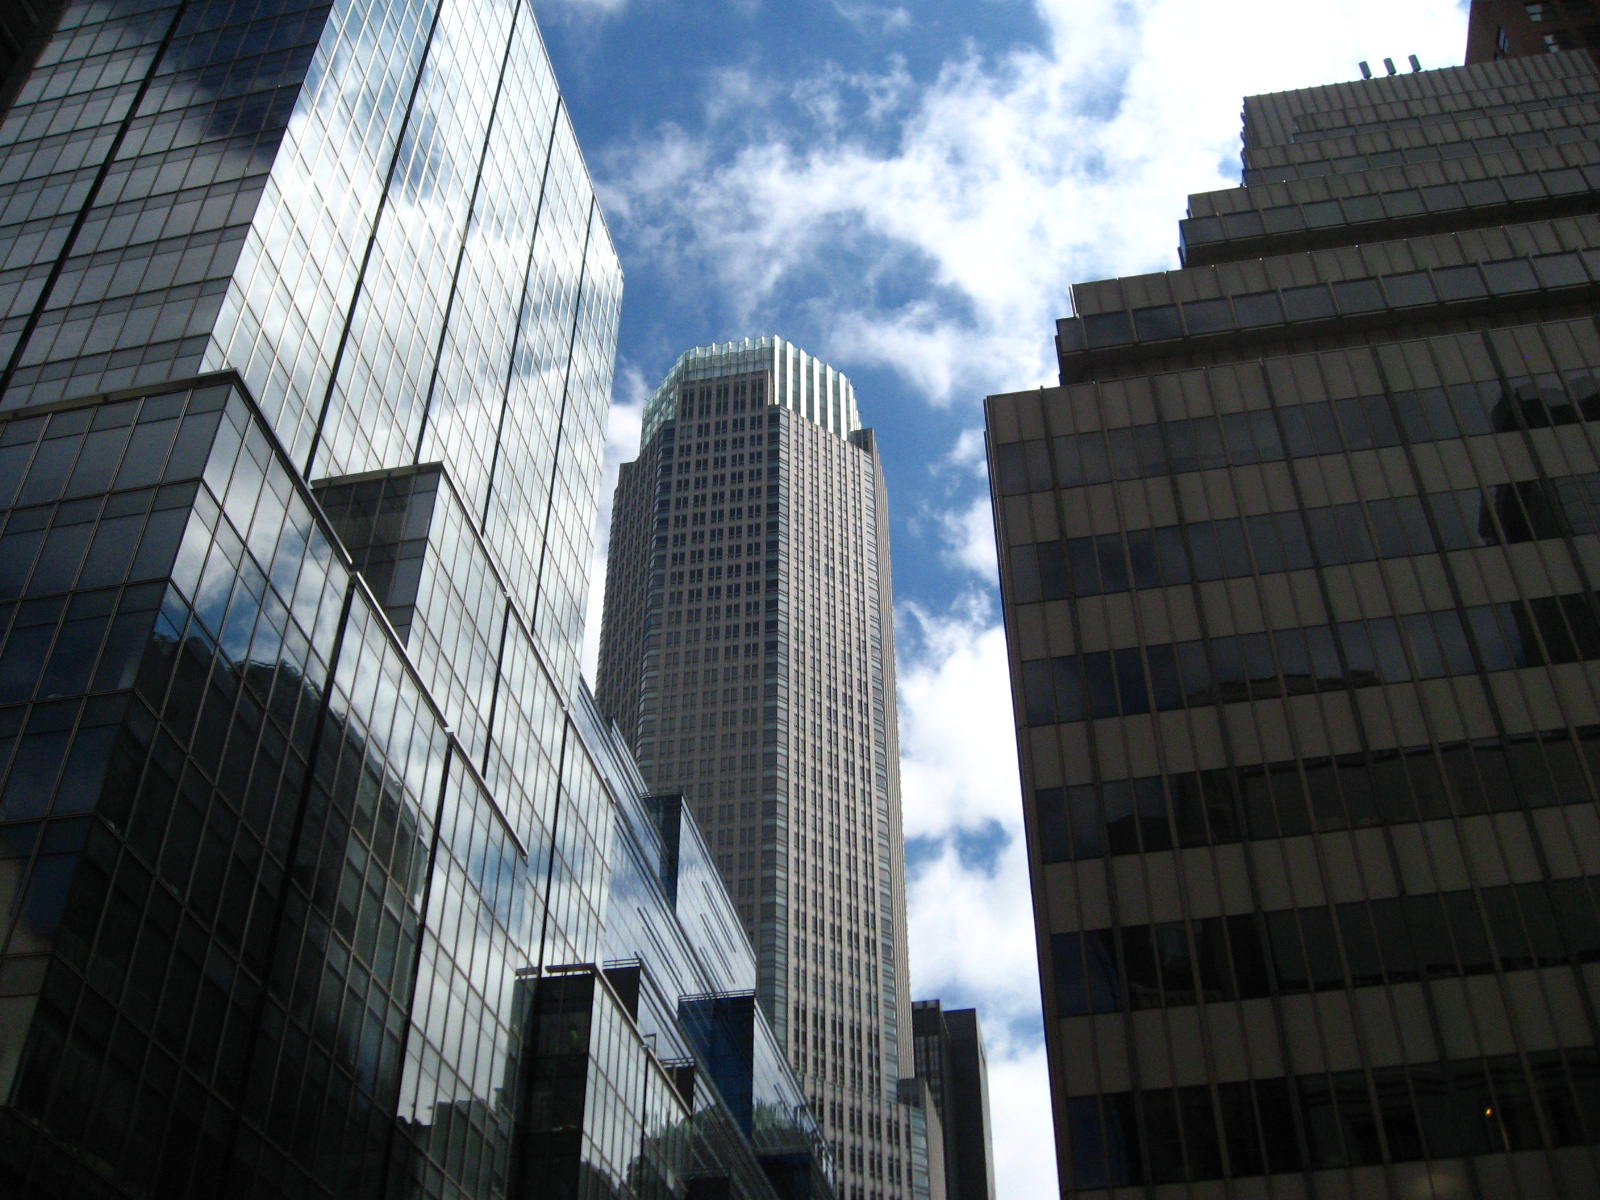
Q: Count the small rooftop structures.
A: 3